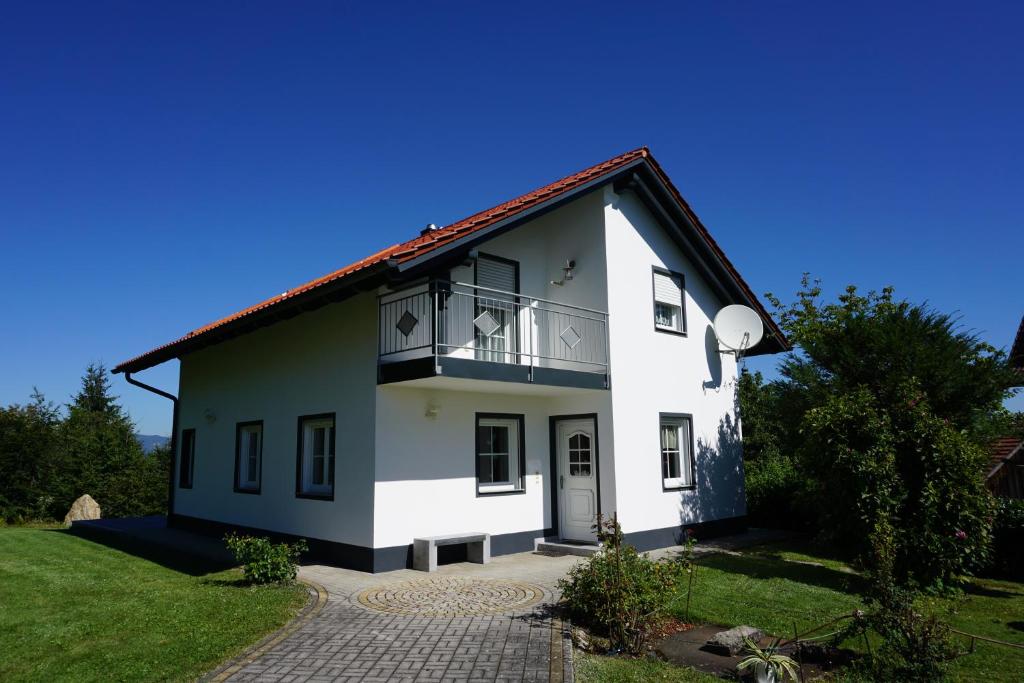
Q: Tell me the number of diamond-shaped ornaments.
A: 3